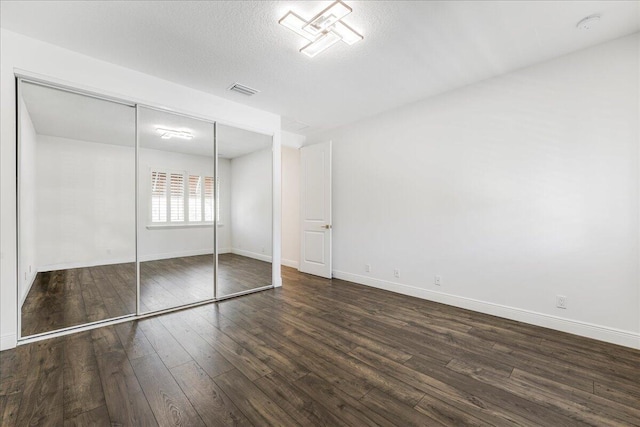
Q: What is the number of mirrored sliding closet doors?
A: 3